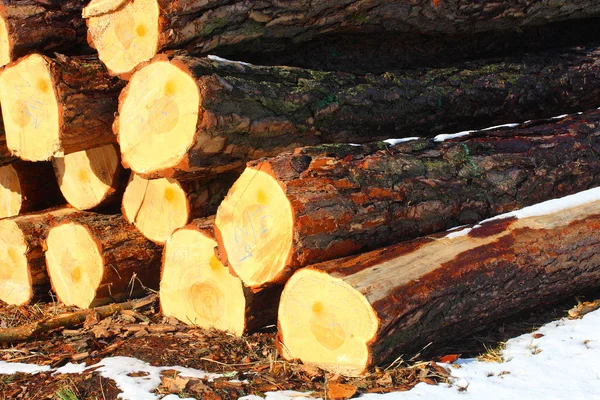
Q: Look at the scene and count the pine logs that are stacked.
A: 12